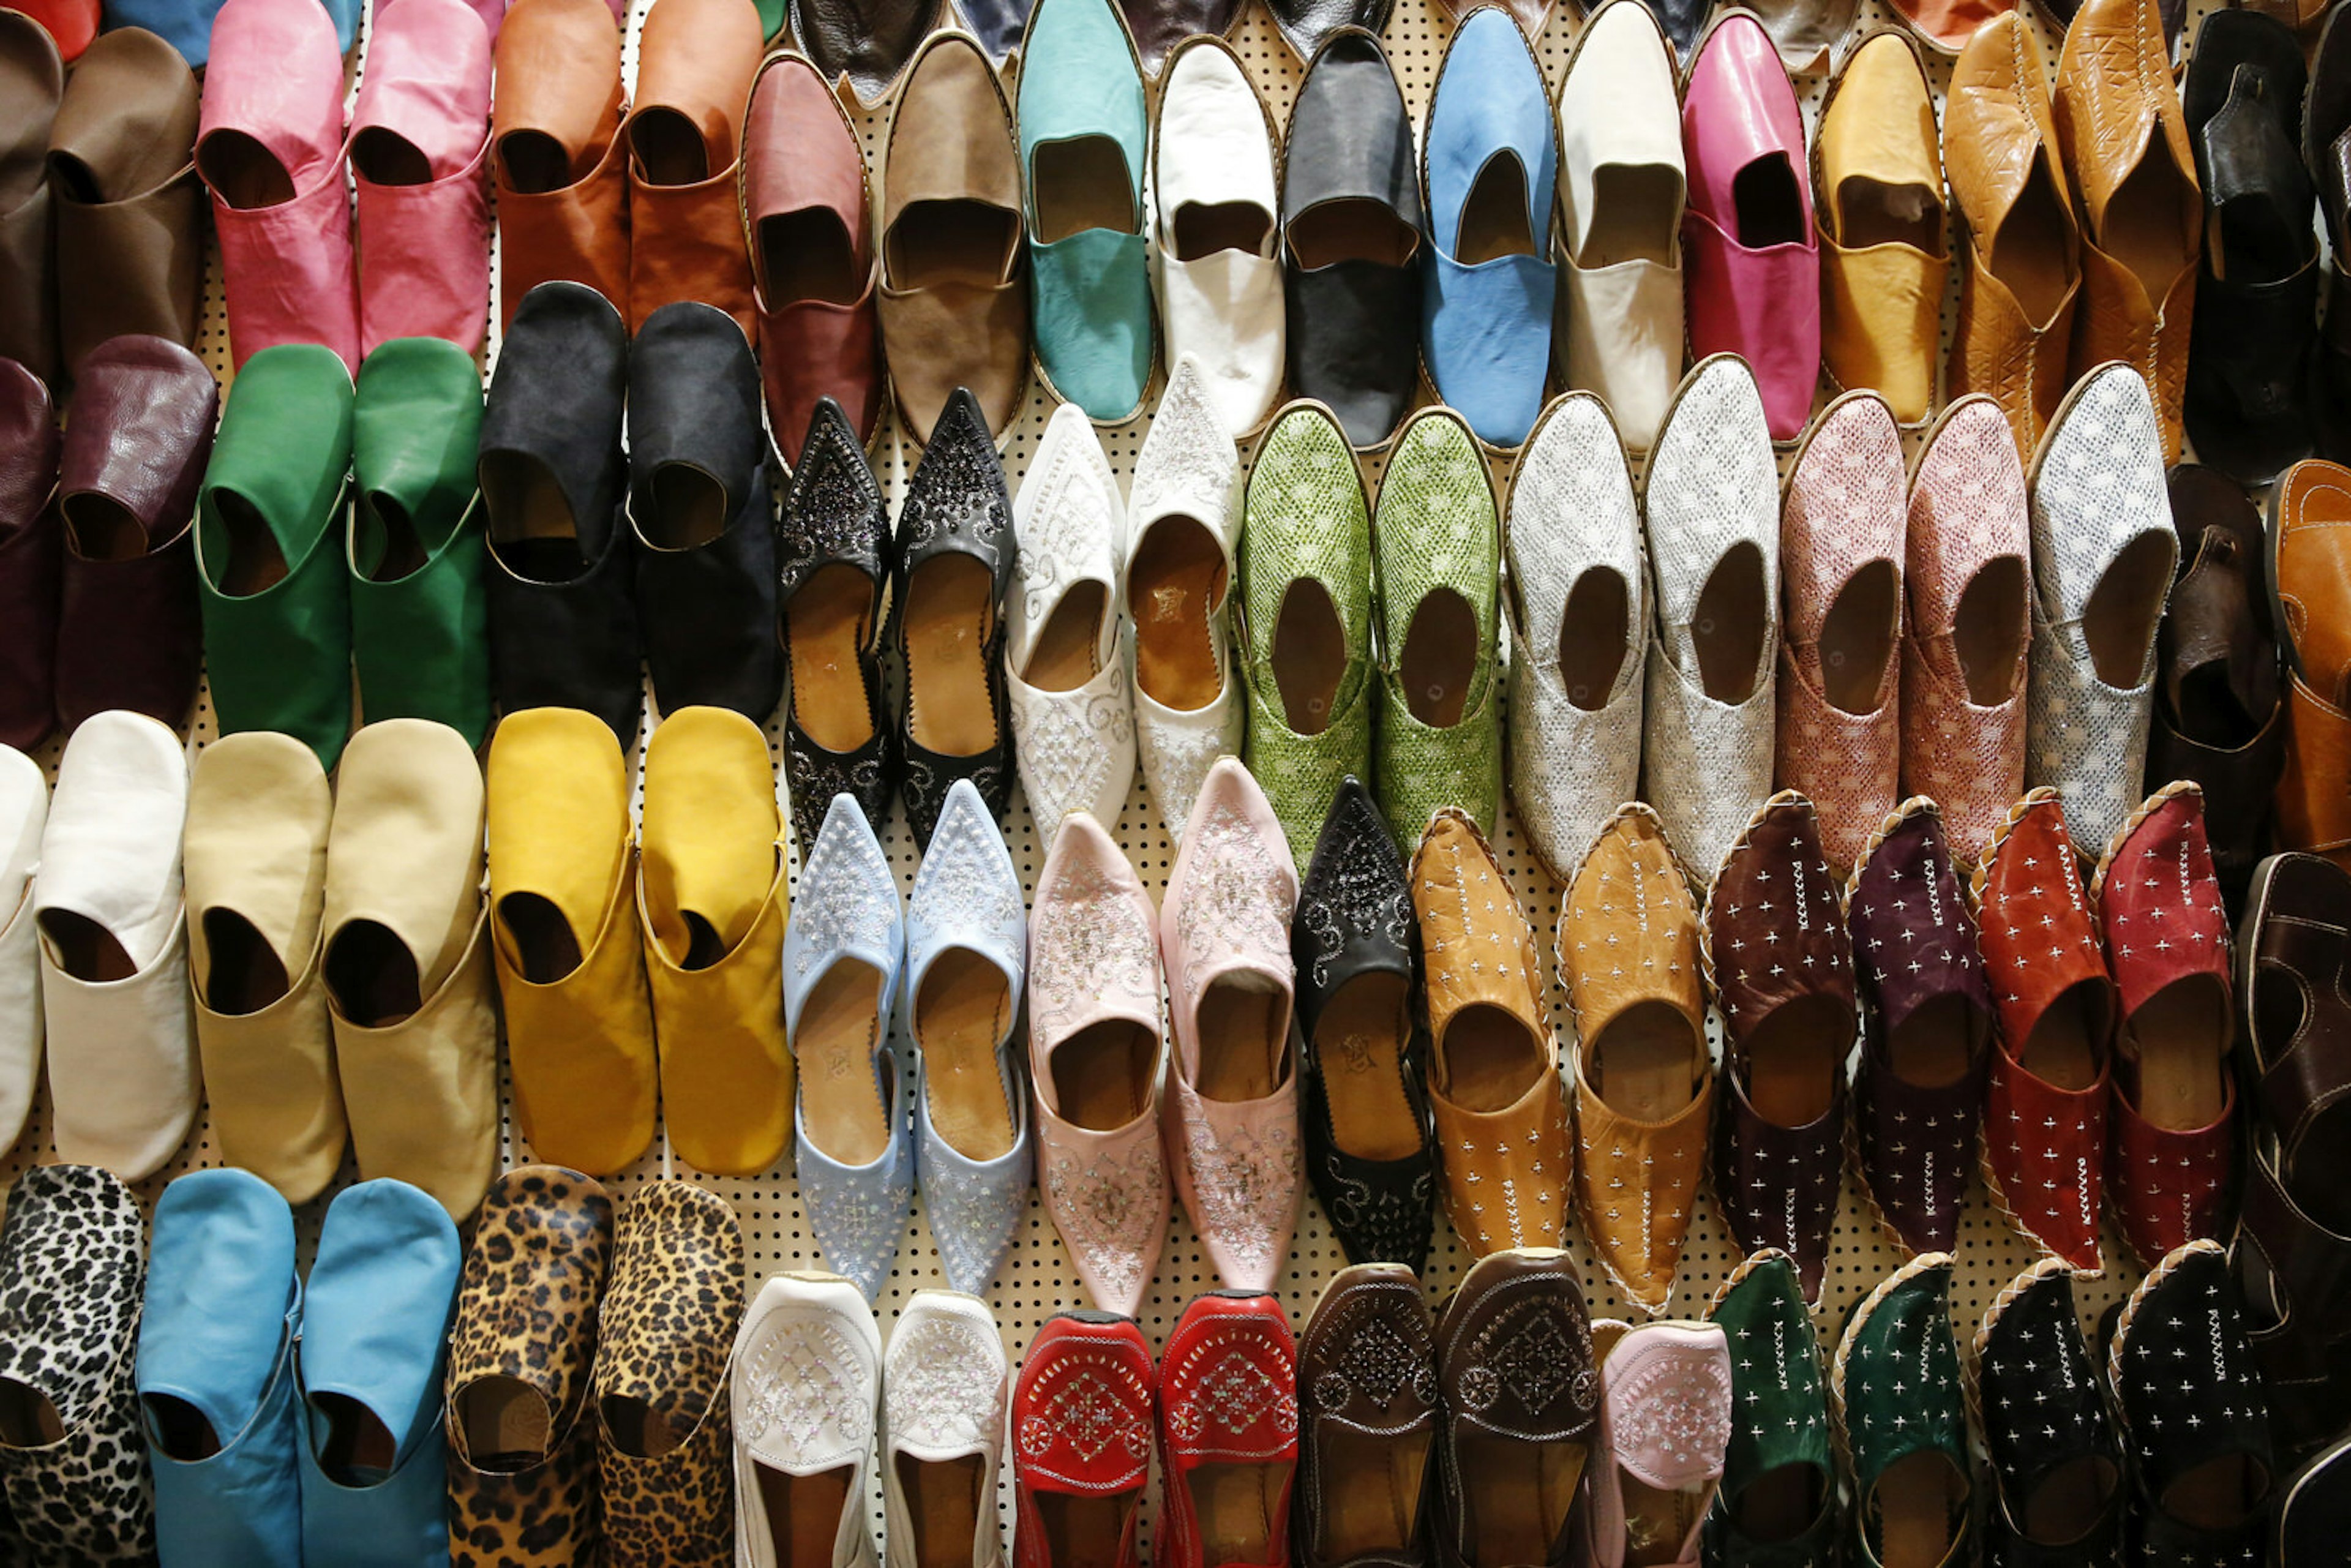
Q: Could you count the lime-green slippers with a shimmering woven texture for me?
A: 2